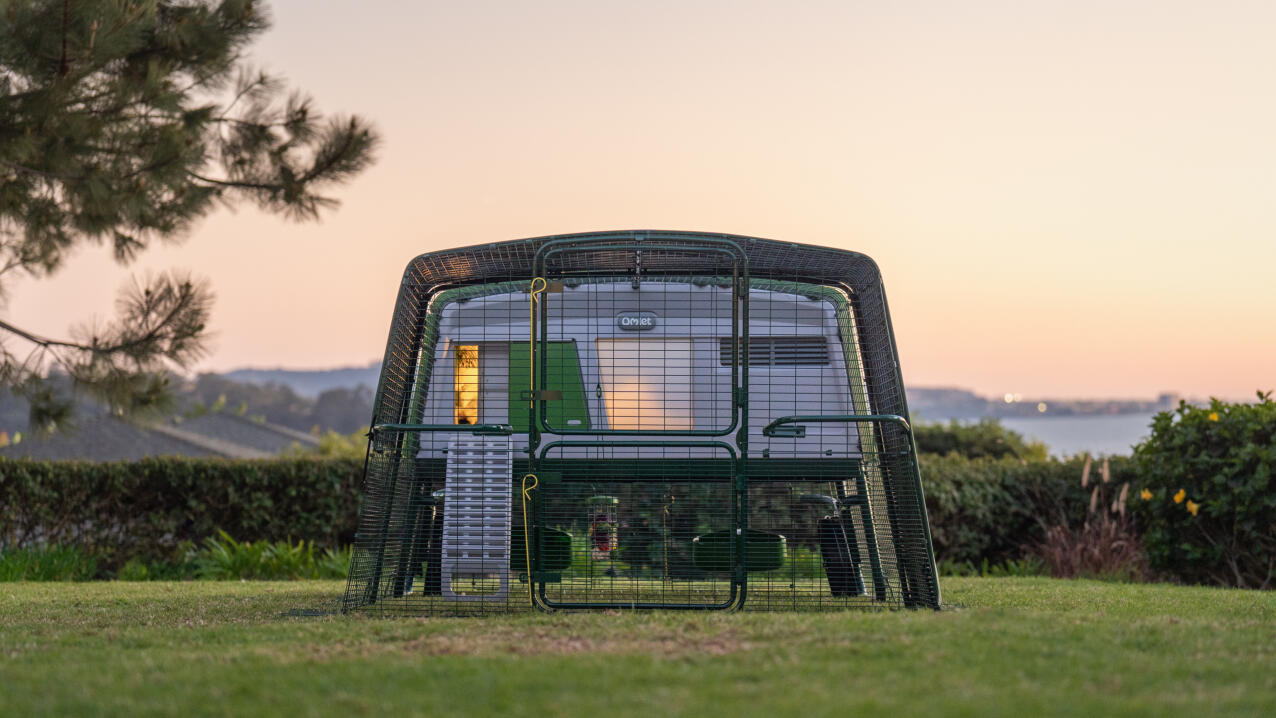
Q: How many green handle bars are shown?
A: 2